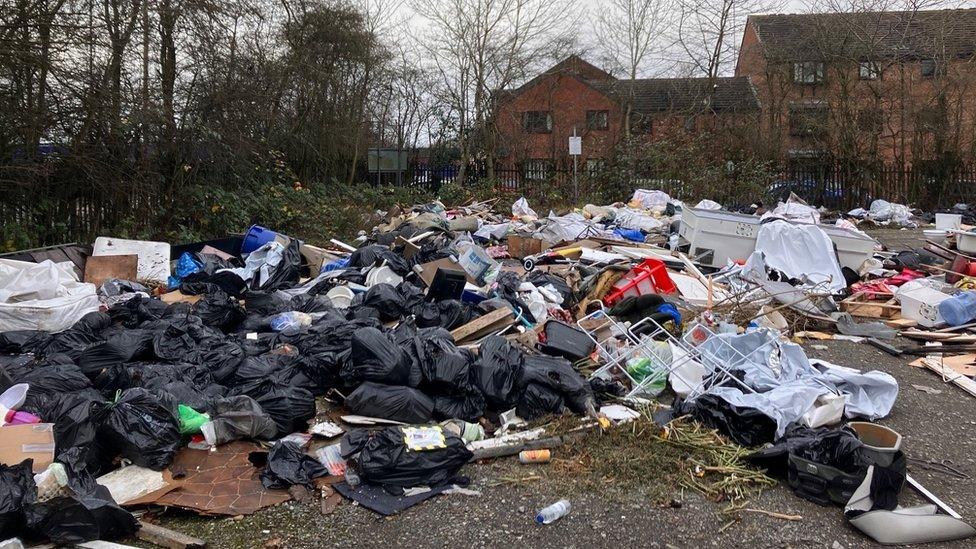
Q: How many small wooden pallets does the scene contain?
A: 1